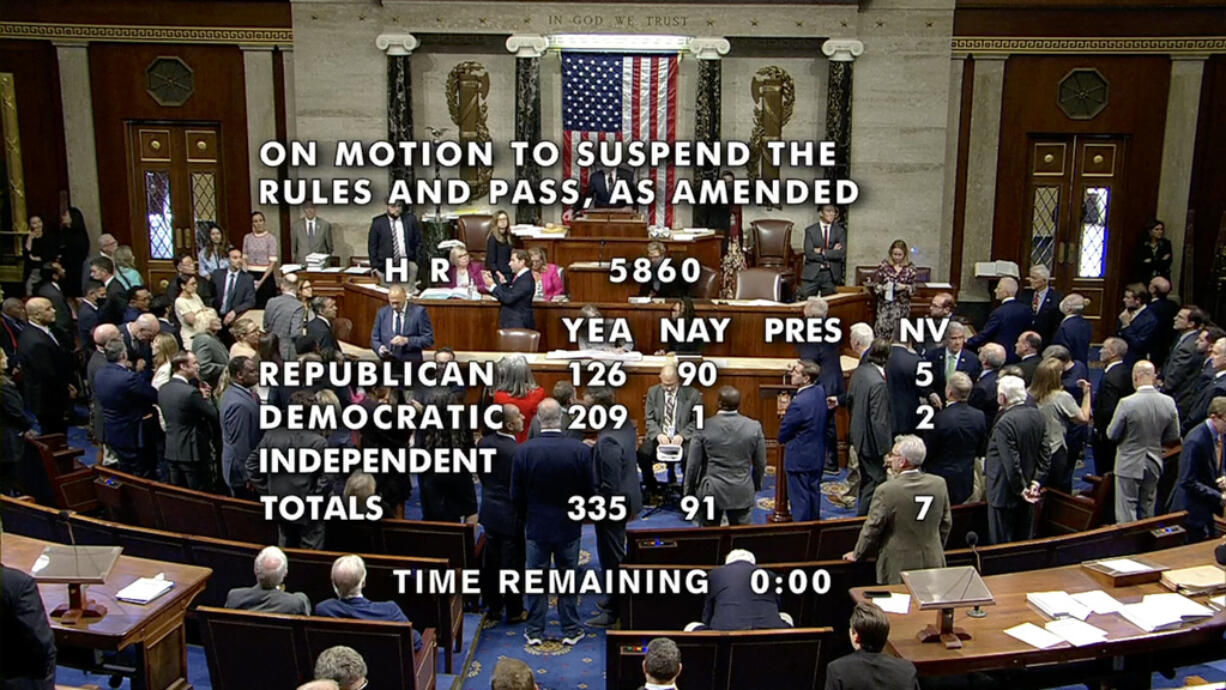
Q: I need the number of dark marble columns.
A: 4